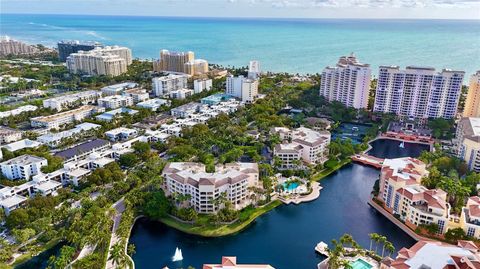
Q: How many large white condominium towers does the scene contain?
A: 2